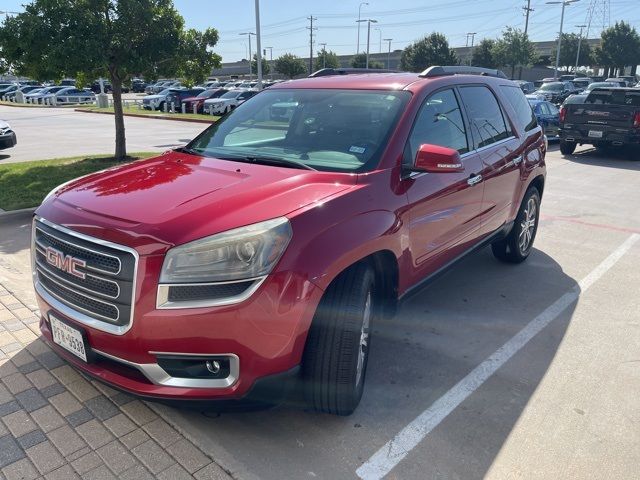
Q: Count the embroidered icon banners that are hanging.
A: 0